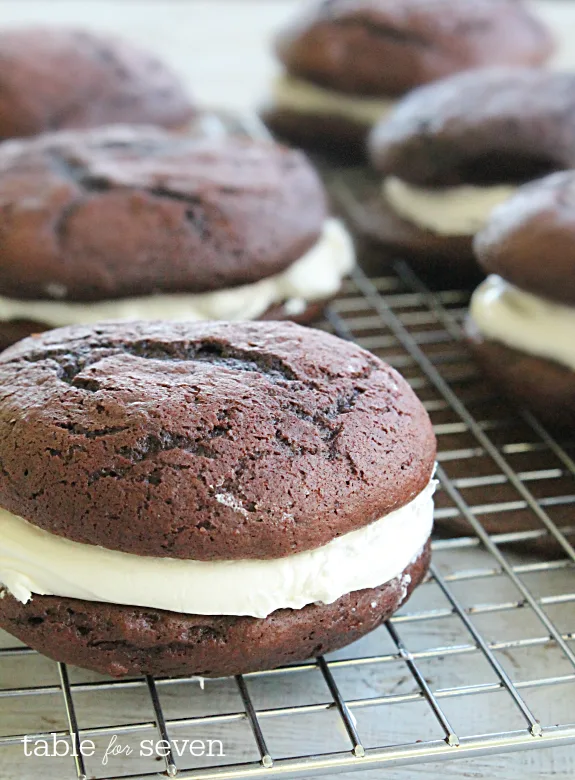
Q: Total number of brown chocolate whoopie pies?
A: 6